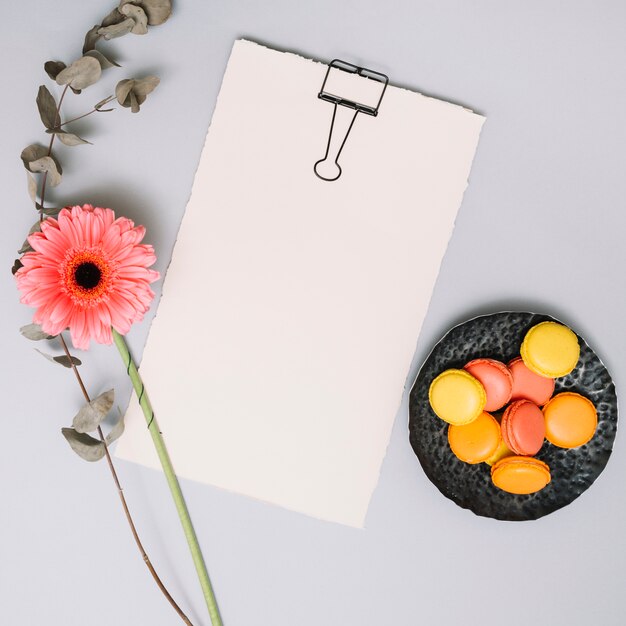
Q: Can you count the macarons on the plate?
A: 9